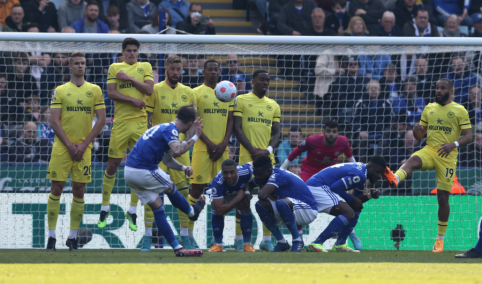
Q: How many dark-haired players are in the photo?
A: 9